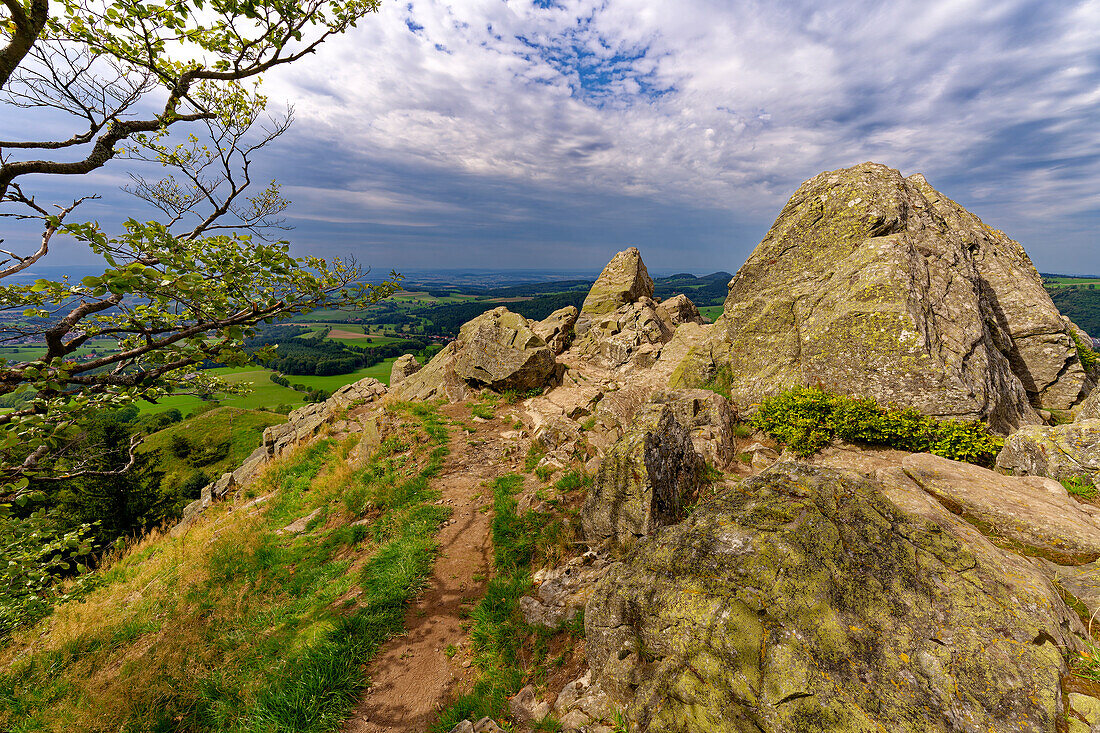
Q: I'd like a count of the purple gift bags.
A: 0